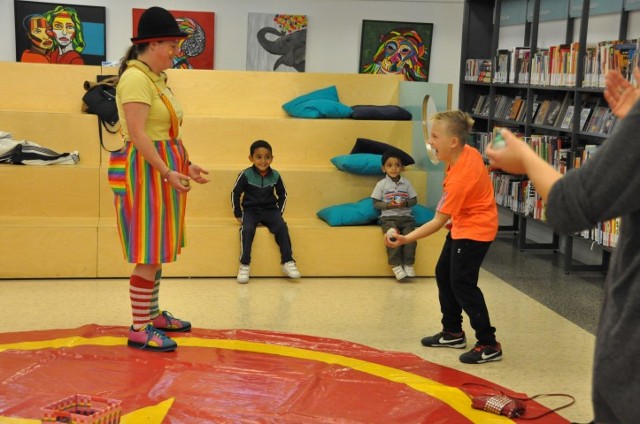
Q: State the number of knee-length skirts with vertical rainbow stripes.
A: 1